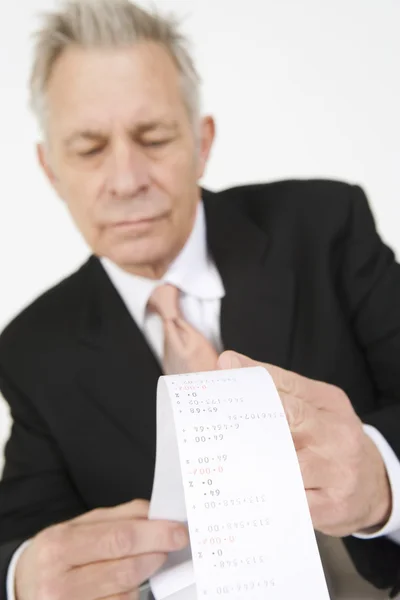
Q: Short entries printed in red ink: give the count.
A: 3